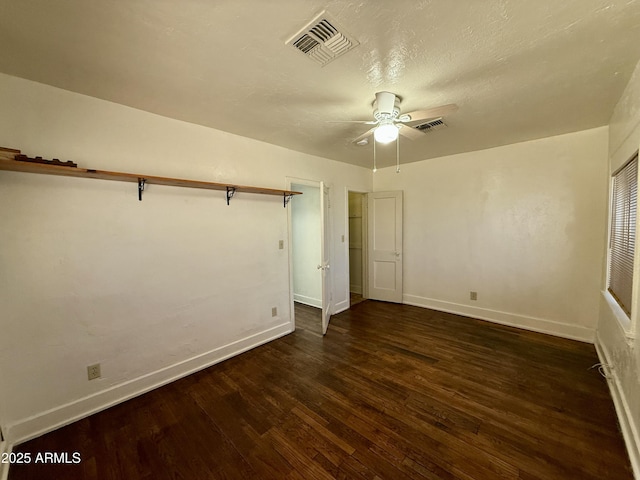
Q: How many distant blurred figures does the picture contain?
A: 0